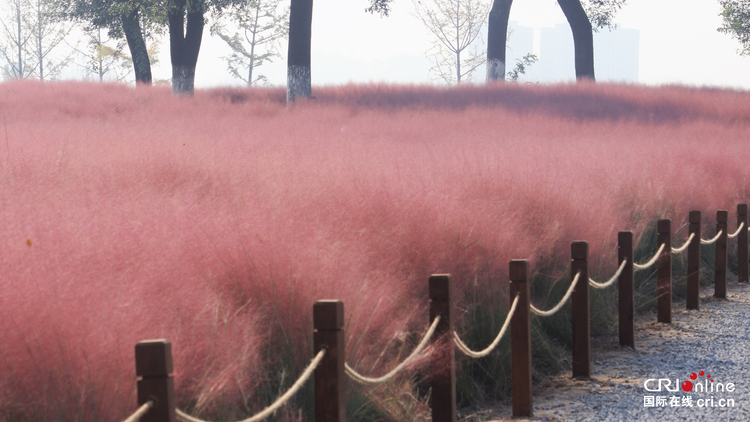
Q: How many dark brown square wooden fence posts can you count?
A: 10